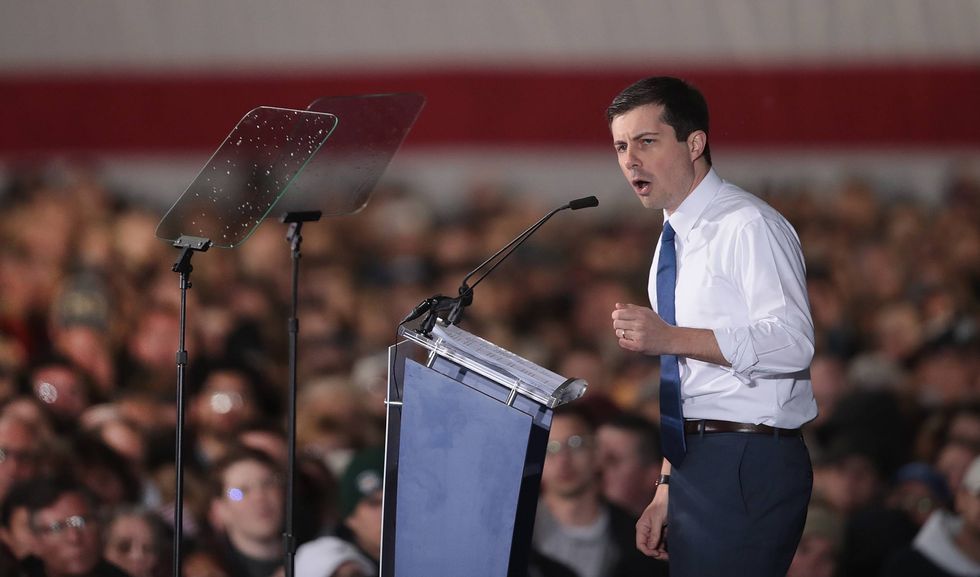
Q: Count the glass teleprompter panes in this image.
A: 2